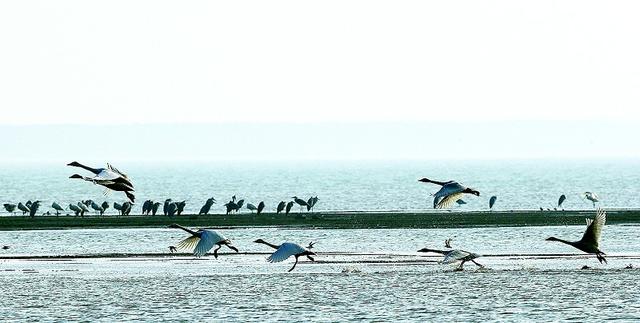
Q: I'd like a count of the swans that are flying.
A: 7